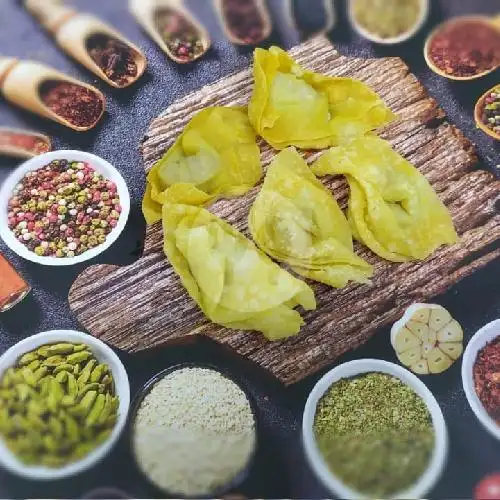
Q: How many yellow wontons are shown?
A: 5